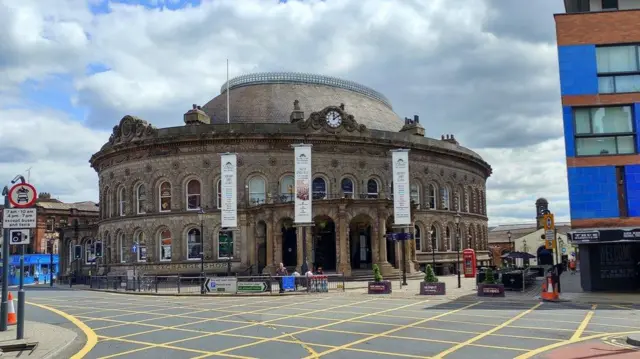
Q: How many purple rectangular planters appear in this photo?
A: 3